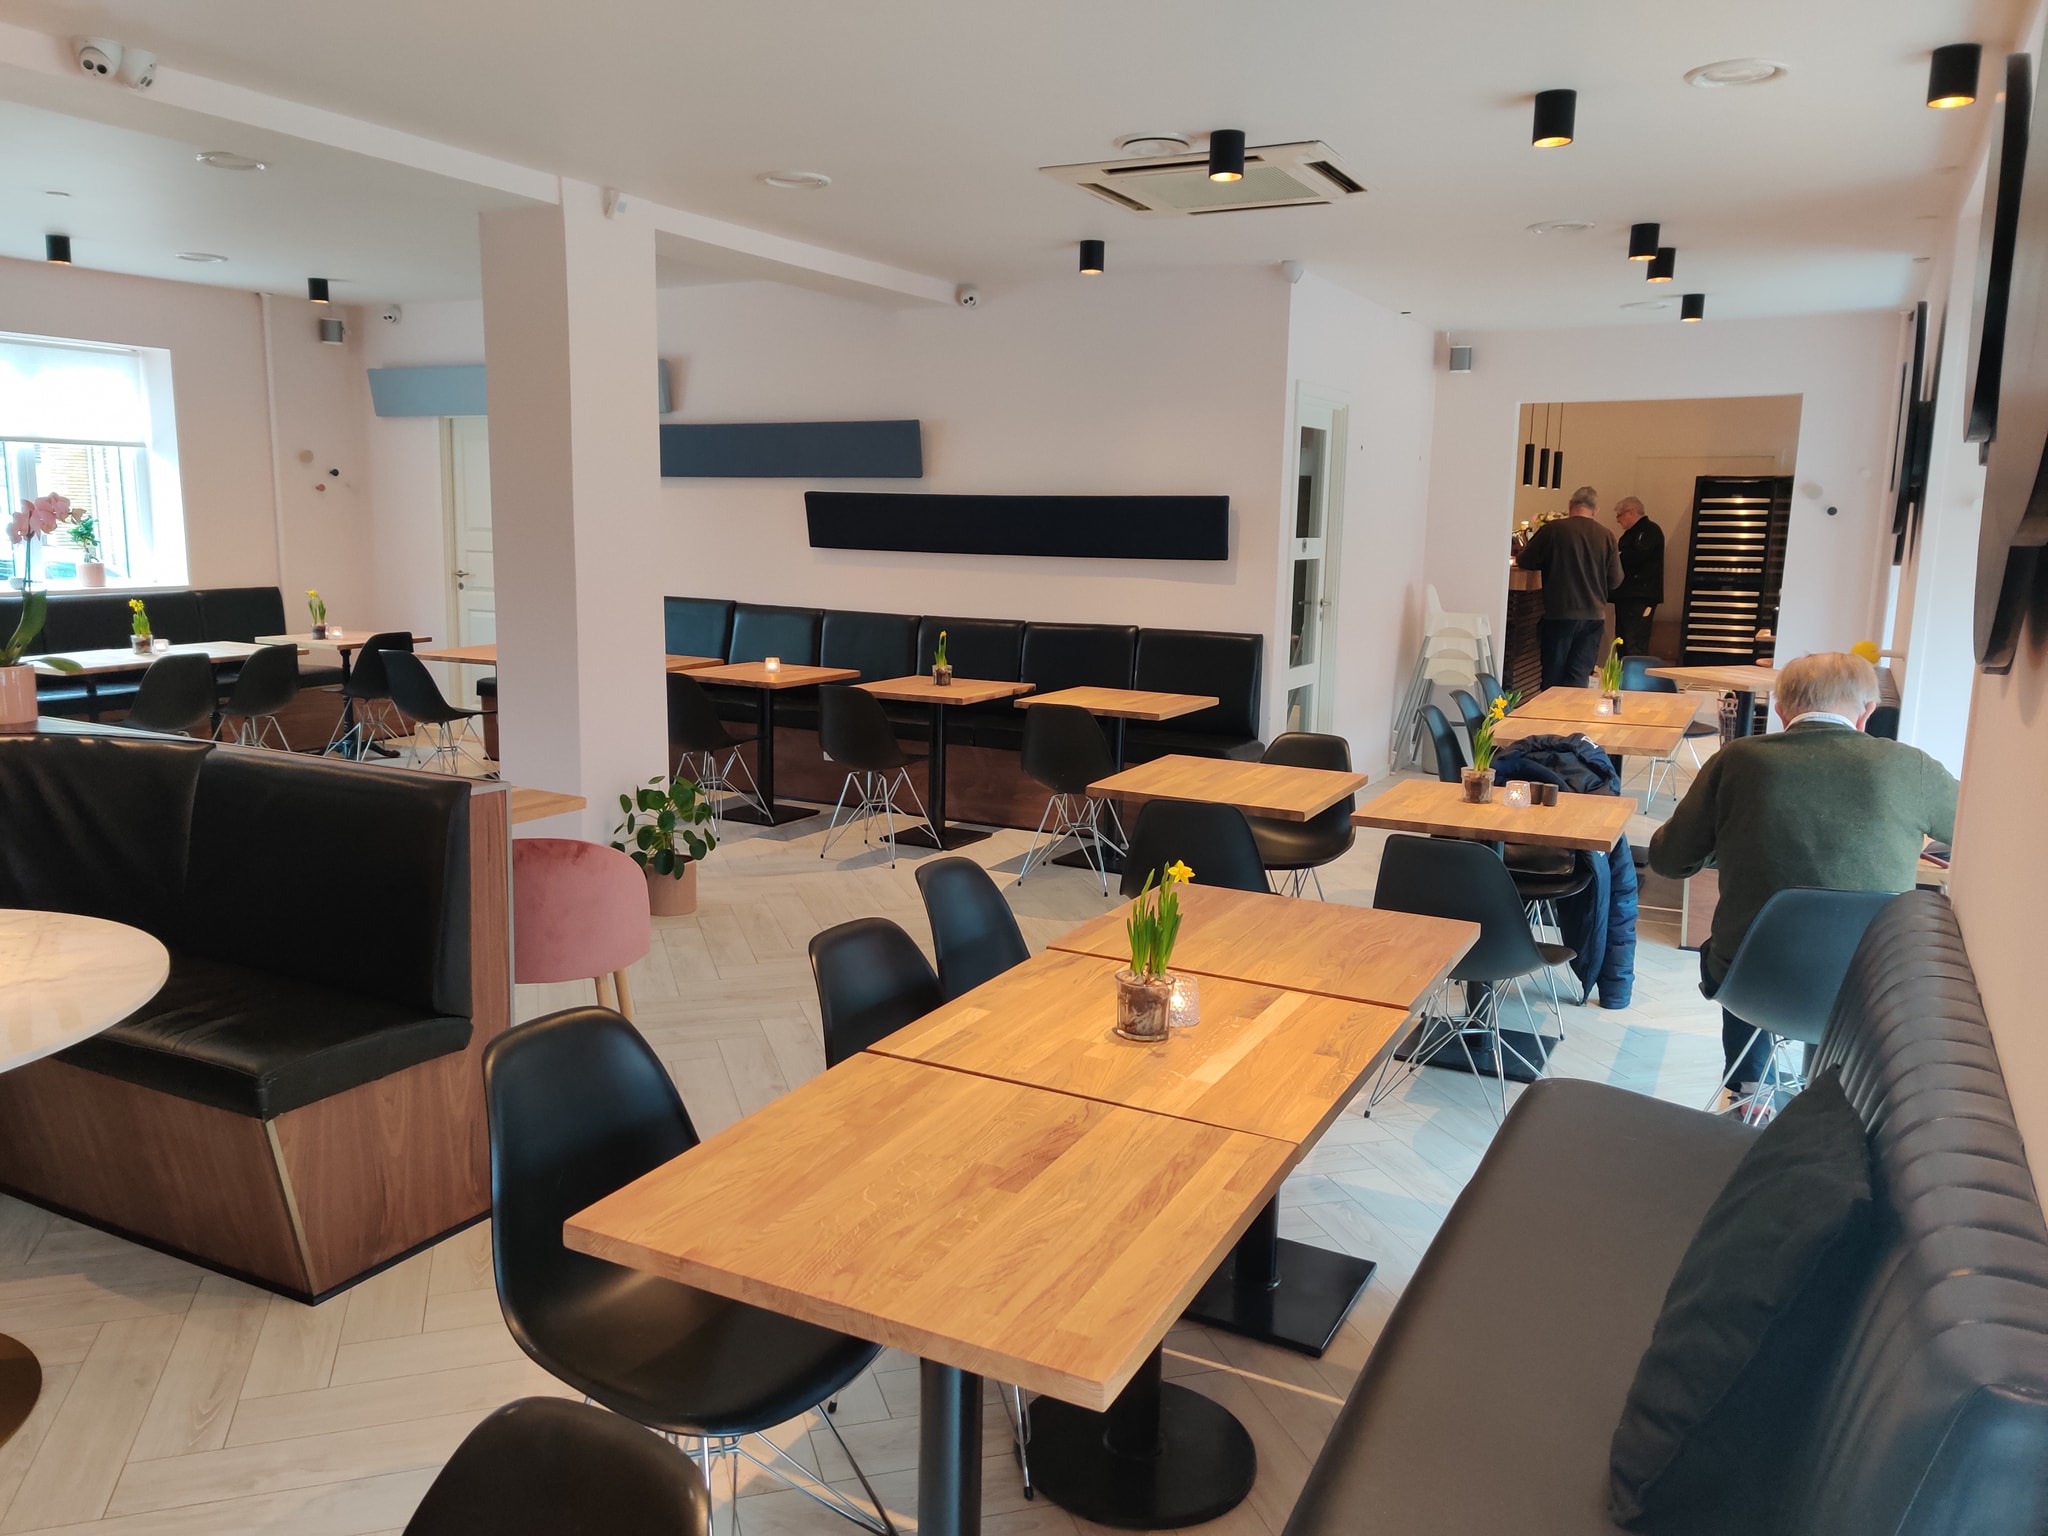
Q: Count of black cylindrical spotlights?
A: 9